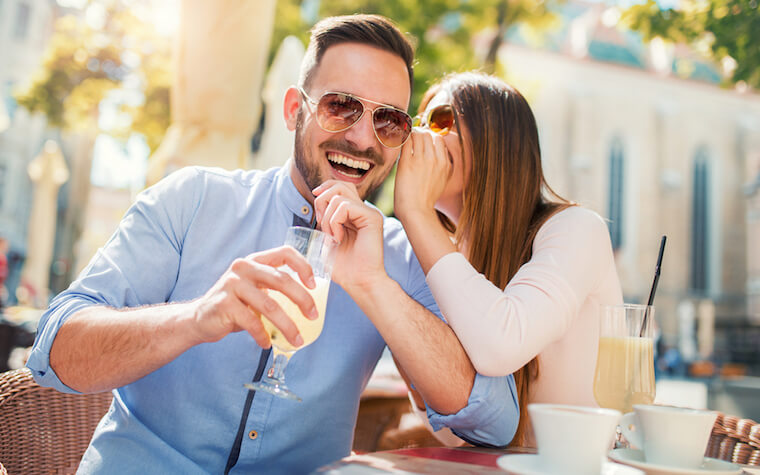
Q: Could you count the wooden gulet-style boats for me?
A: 0